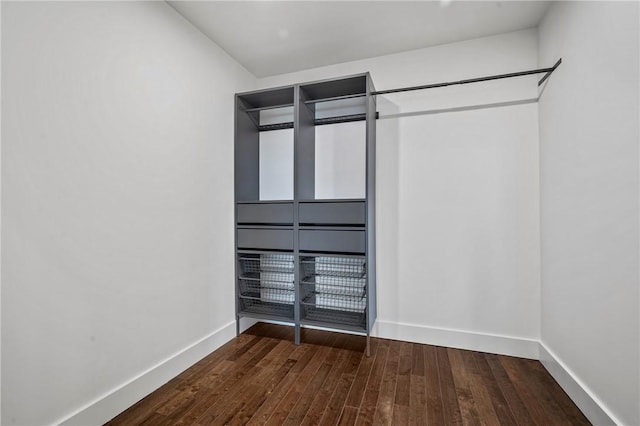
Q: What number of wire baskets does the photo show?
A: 6